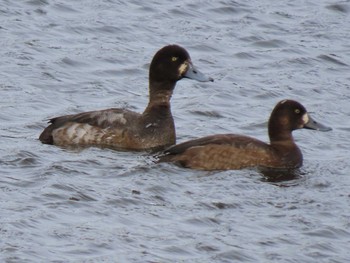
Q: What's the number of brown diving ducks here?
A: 2